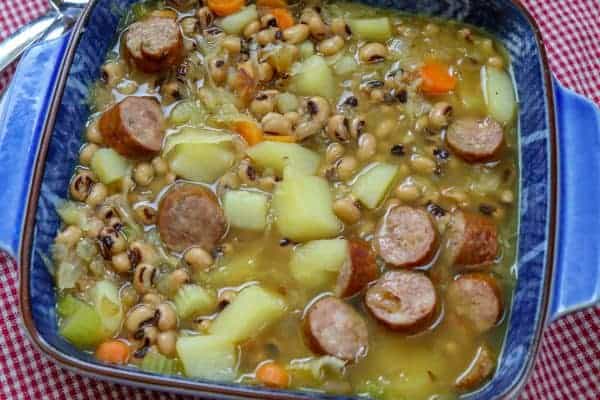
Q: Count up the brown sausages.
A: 11